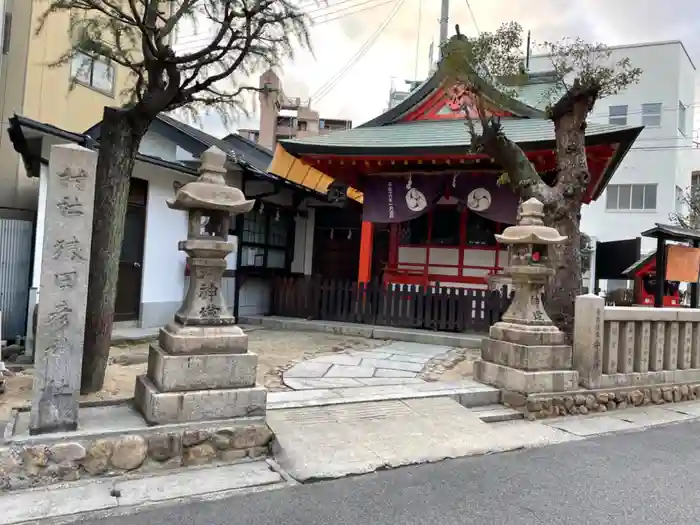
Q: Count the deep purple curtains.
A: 2